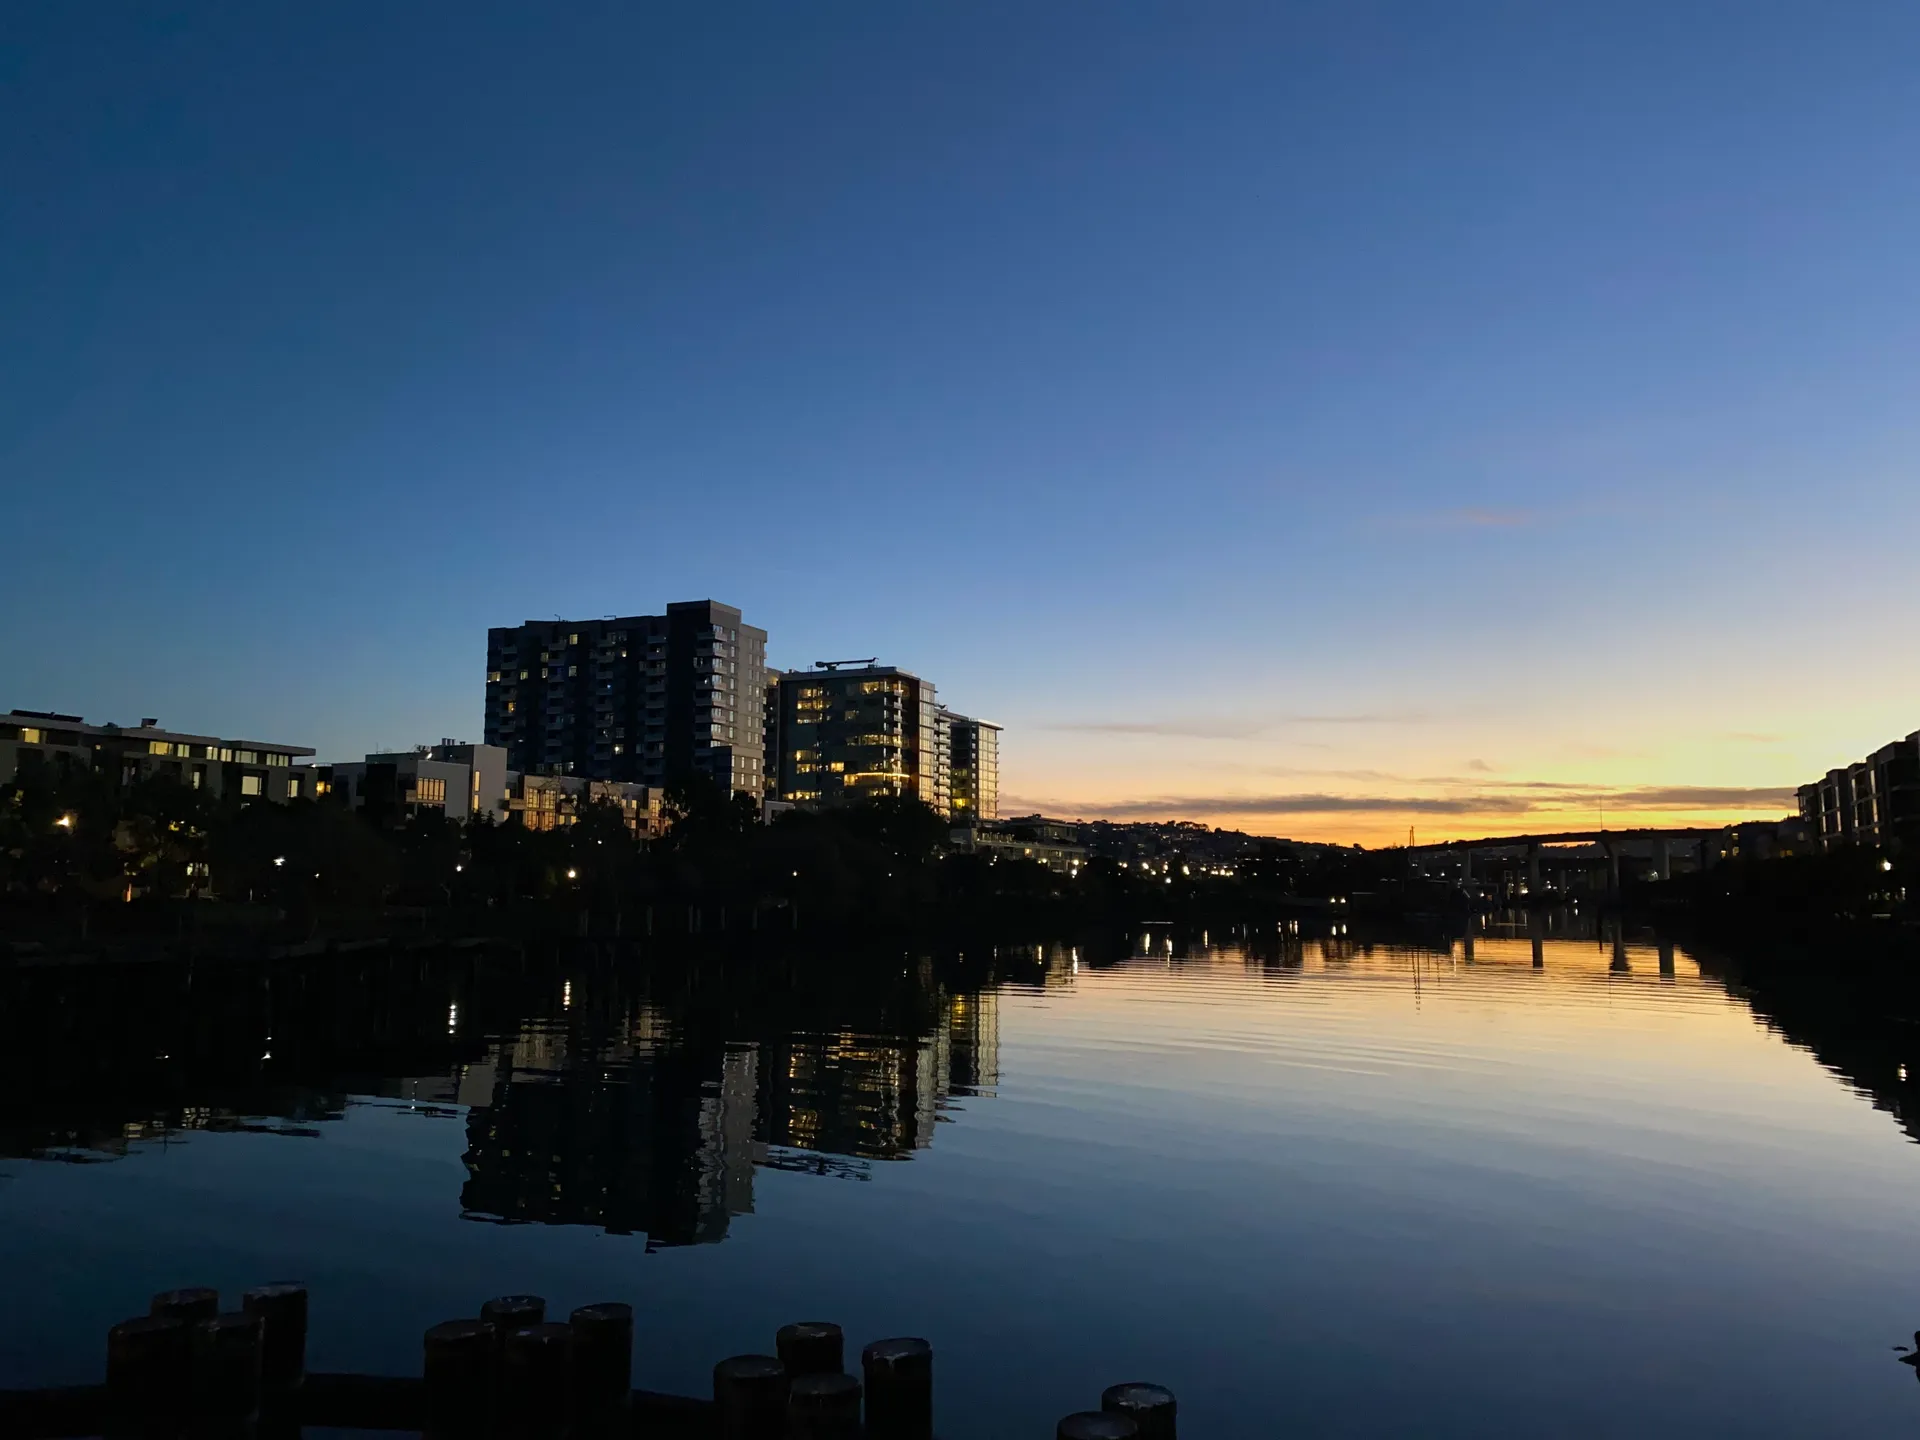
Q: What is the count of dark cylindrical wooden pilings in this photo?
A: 14